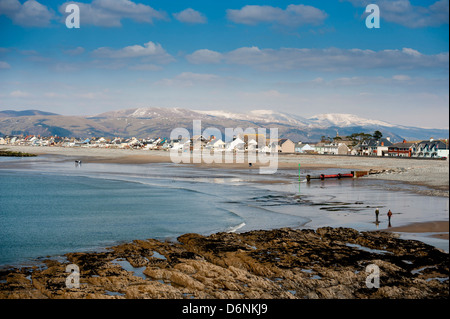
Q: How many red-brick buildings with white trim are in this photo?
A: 1